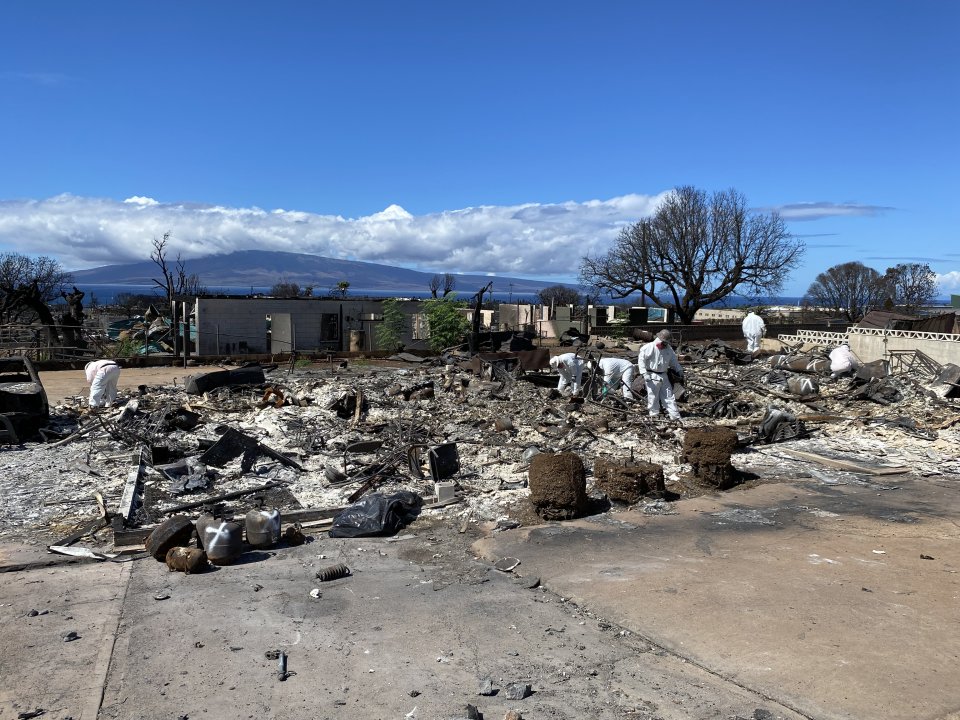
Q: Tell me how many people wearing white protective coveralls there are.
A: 6